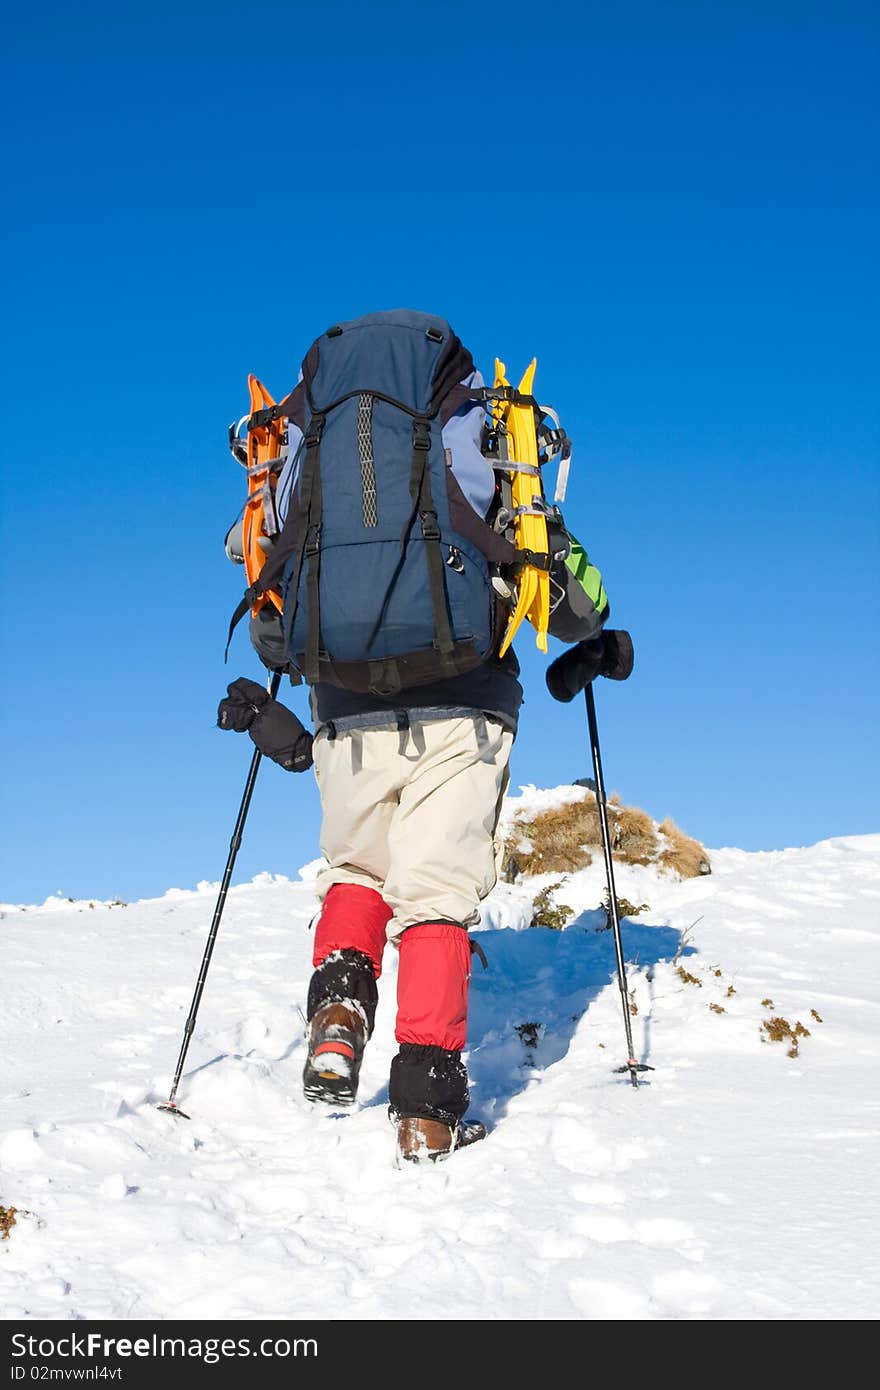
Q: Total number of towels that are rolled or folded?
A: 0